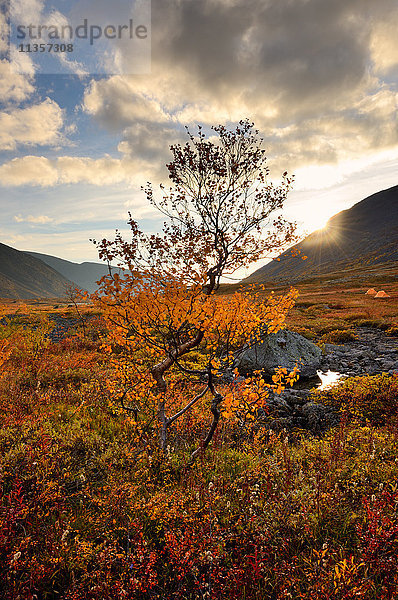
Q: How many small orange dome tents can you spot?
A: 2